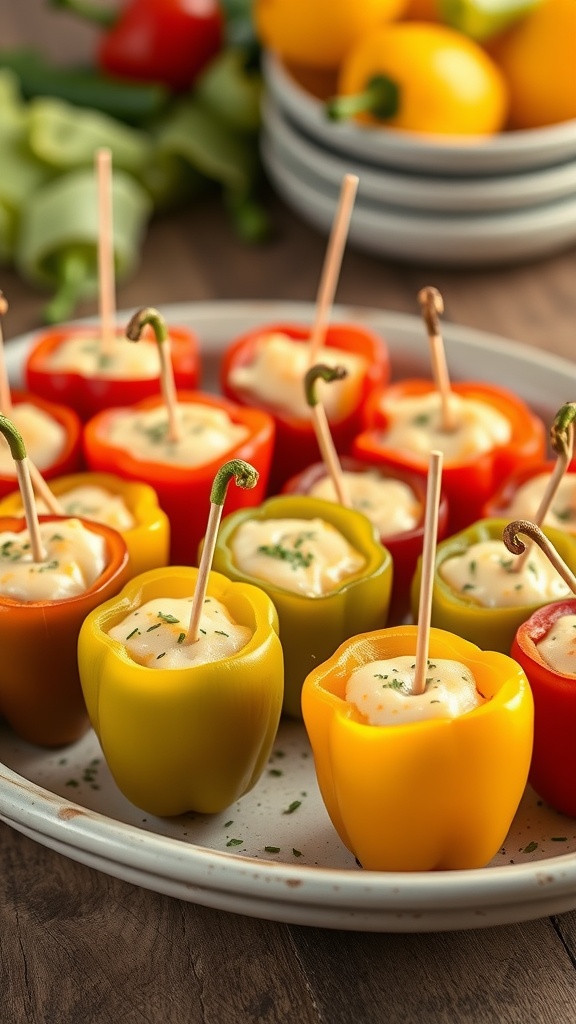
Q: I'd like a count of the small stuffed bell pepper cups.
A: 14